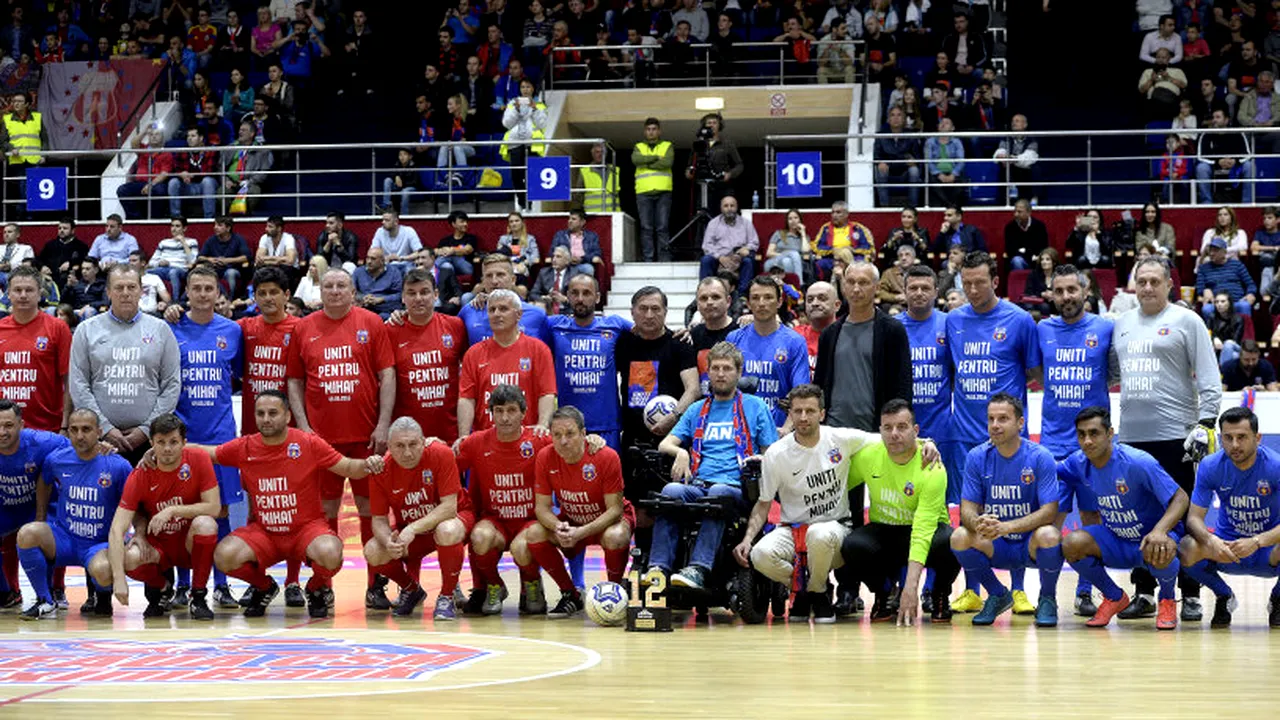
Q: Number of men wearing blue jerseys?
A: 12